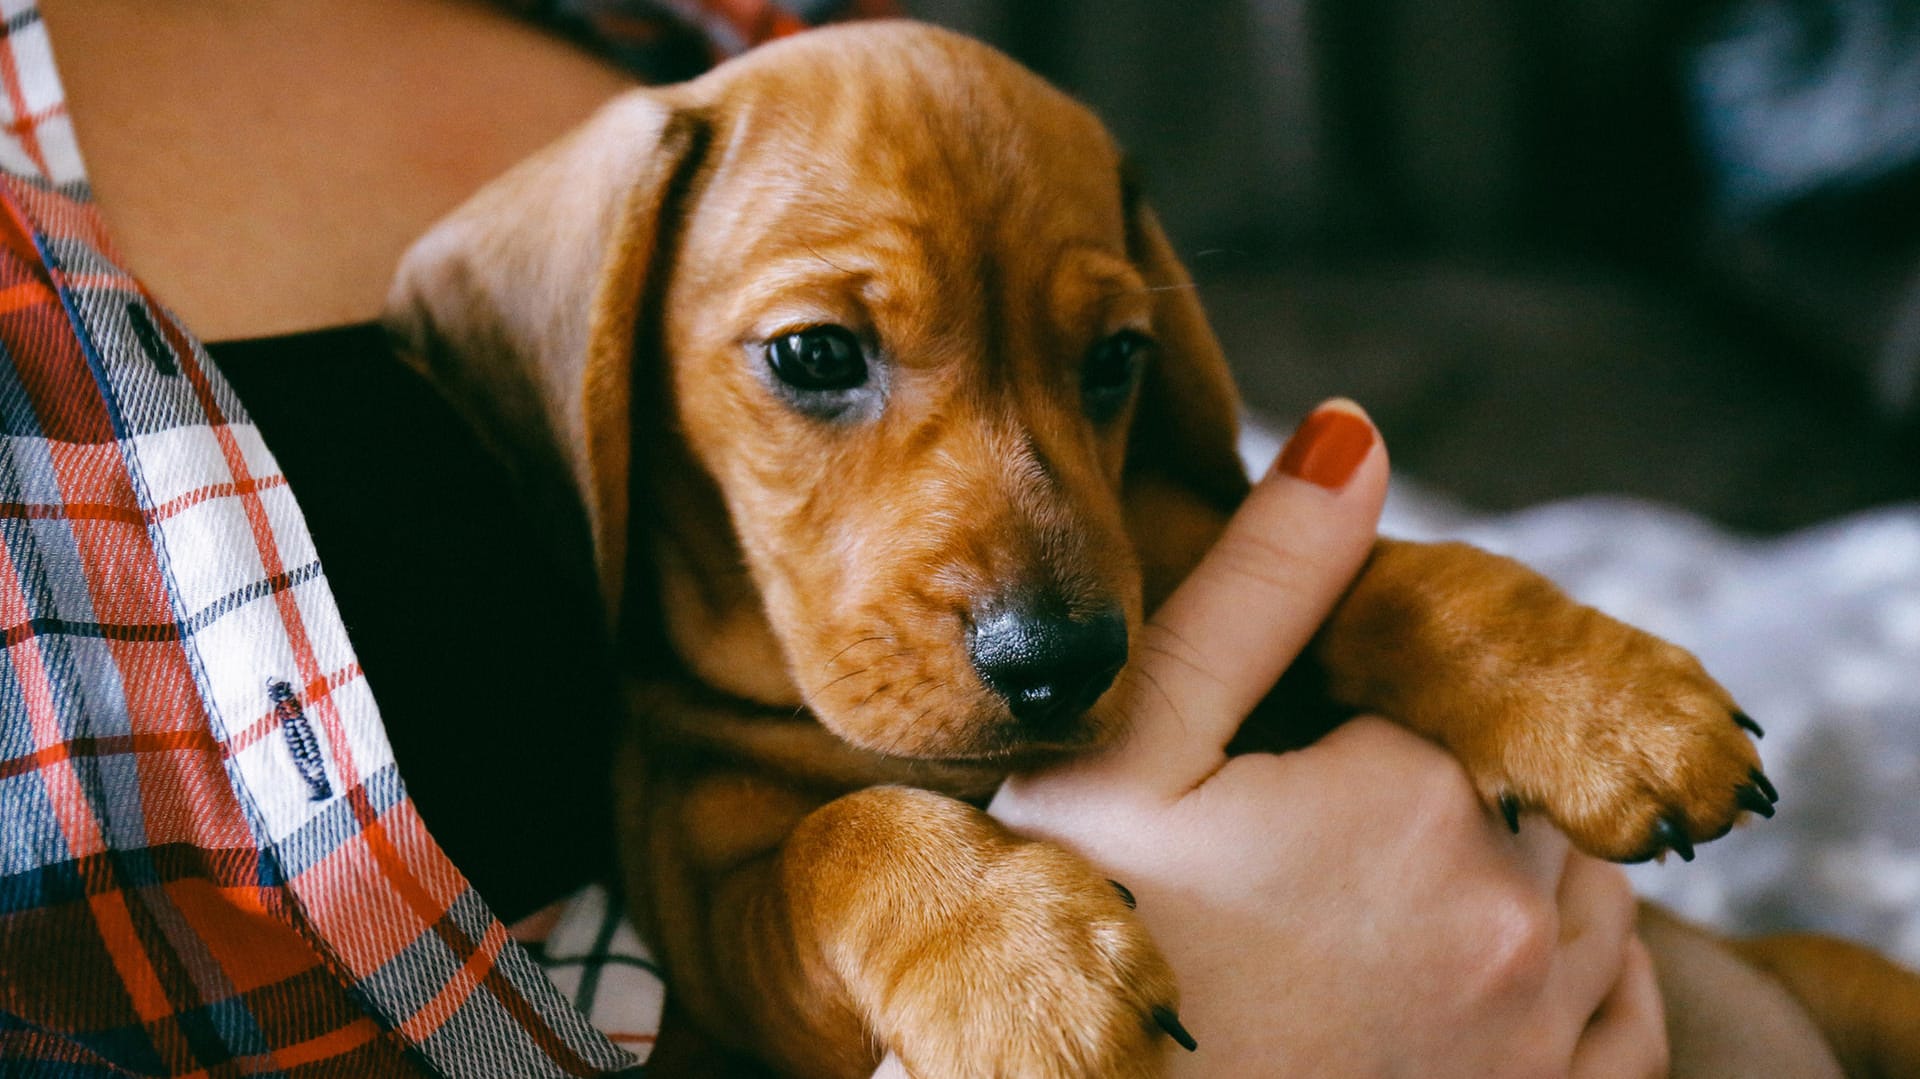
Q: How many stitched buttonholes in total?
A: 2